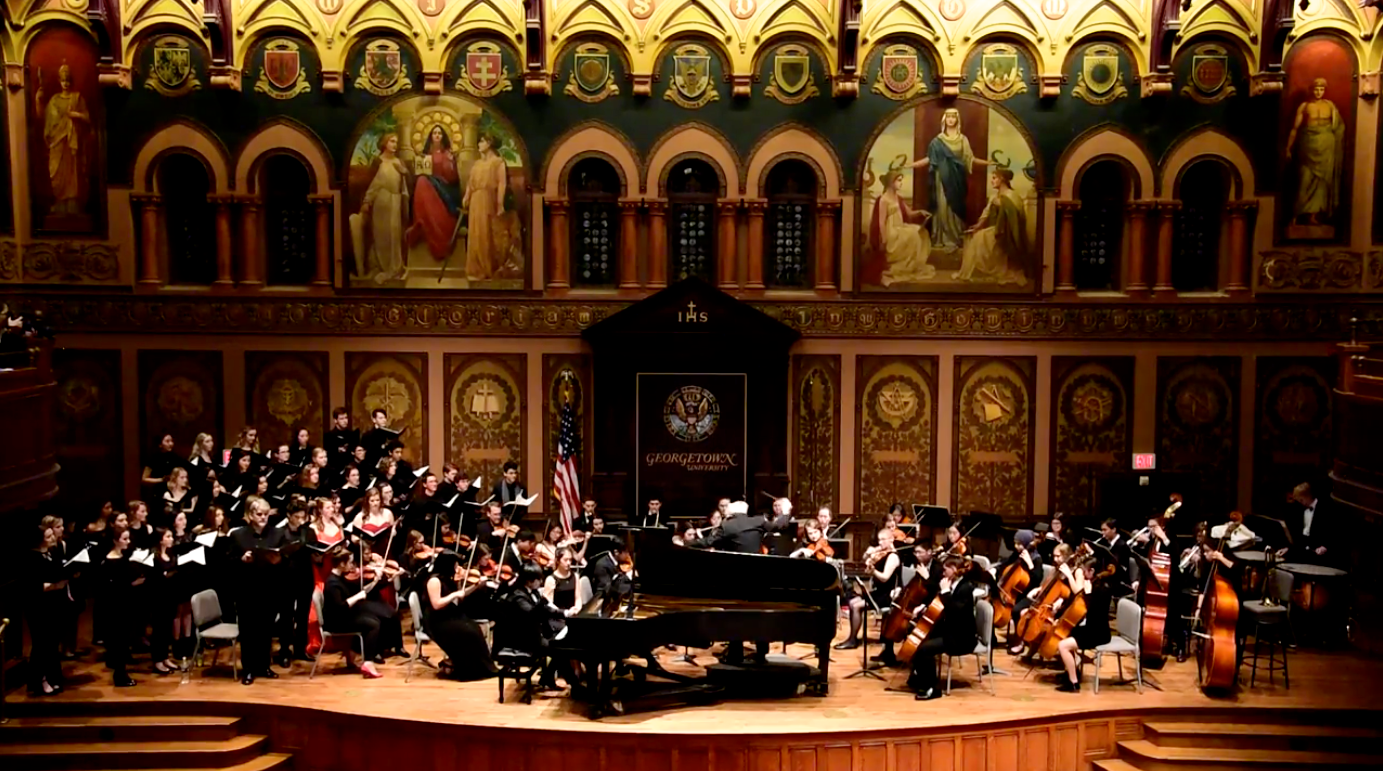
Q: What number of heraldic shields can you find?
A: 11